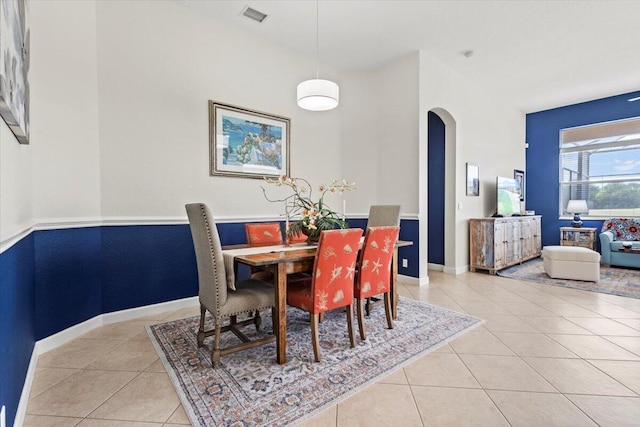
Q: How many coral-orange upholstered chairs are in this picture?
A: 4